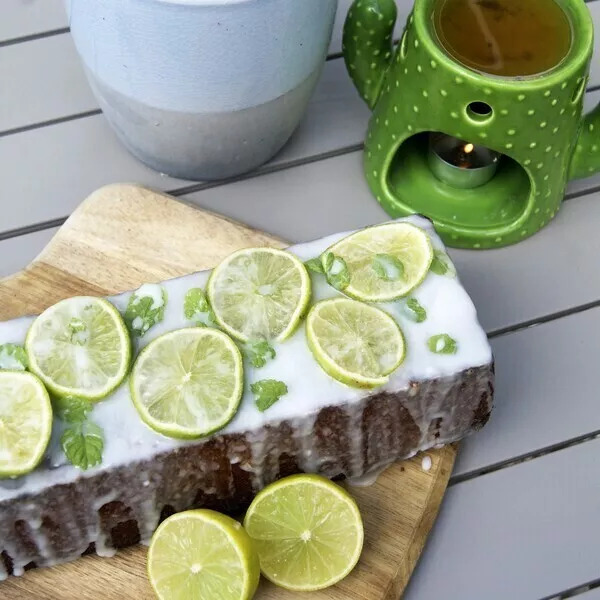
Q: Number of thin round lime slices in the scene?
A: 6